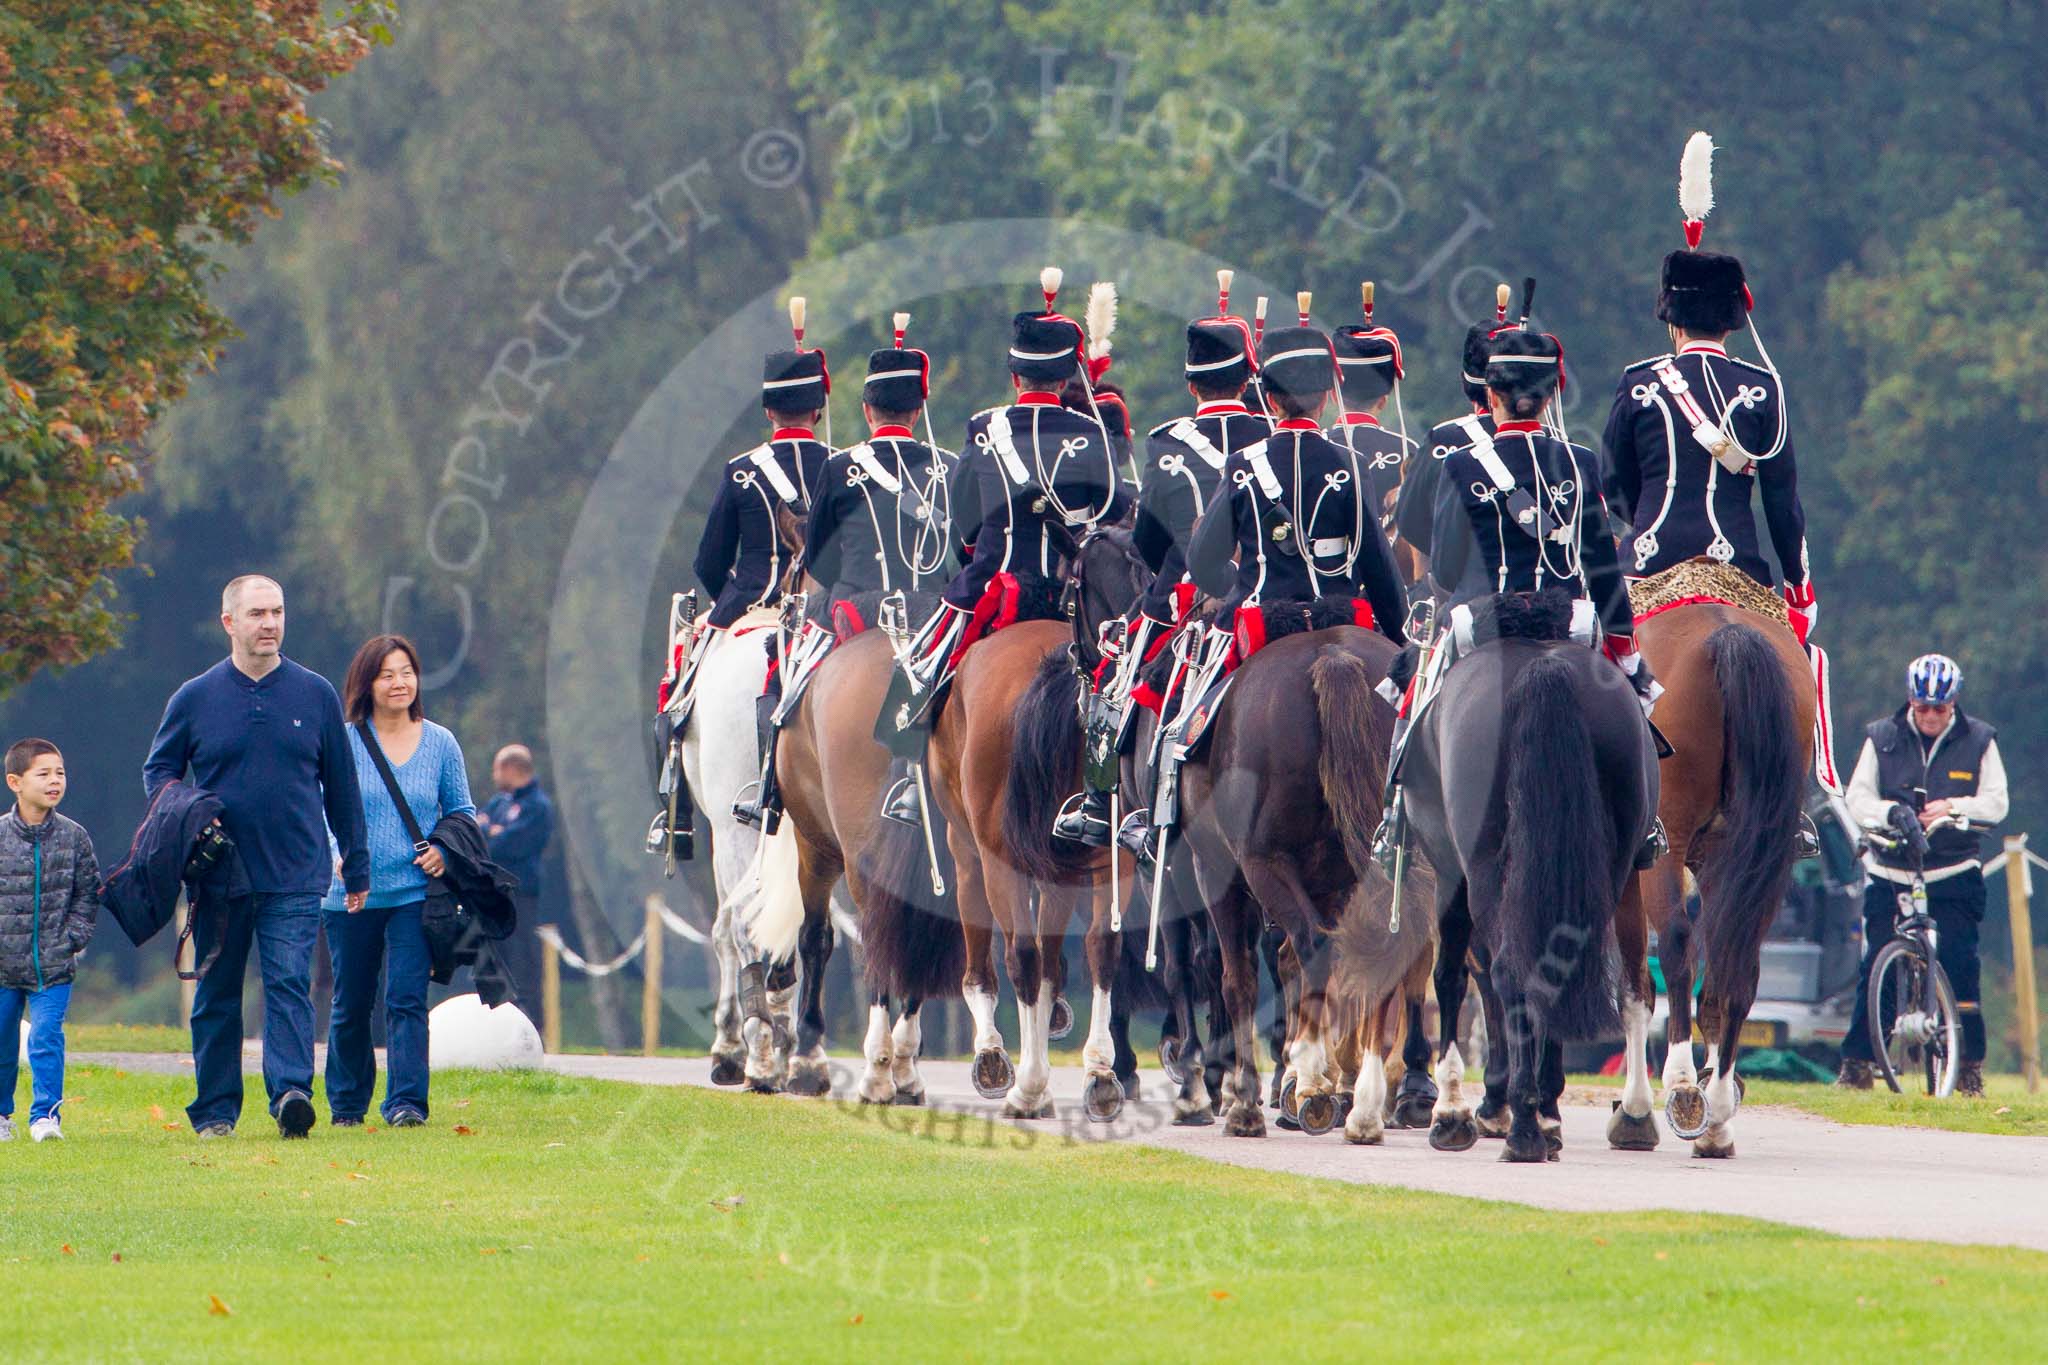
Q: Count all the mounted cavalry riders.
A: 11